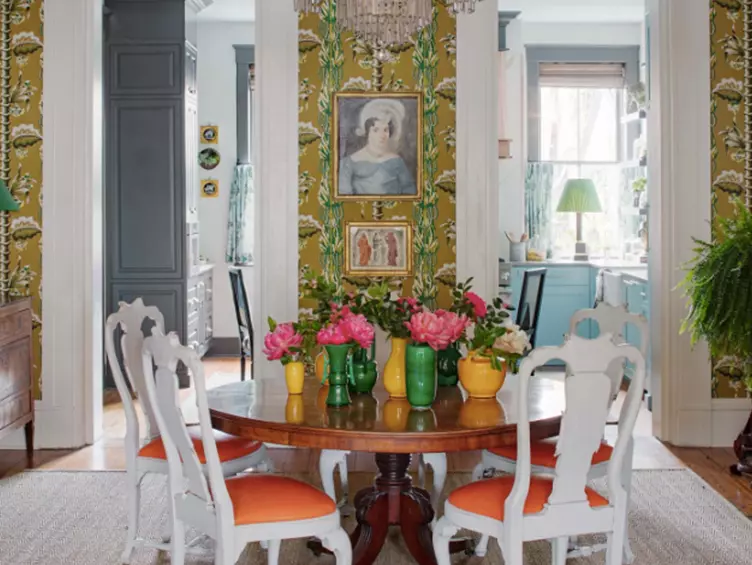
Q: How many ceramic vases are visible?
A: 8